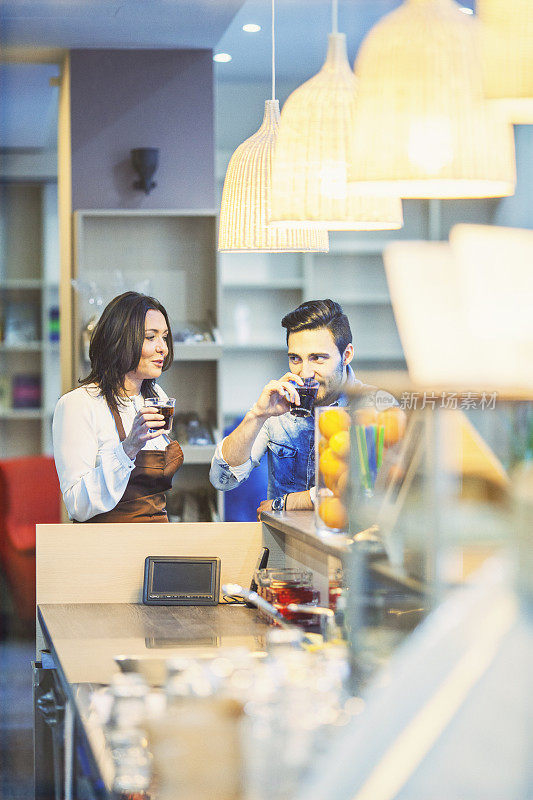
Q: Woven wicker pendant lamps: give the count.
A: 4